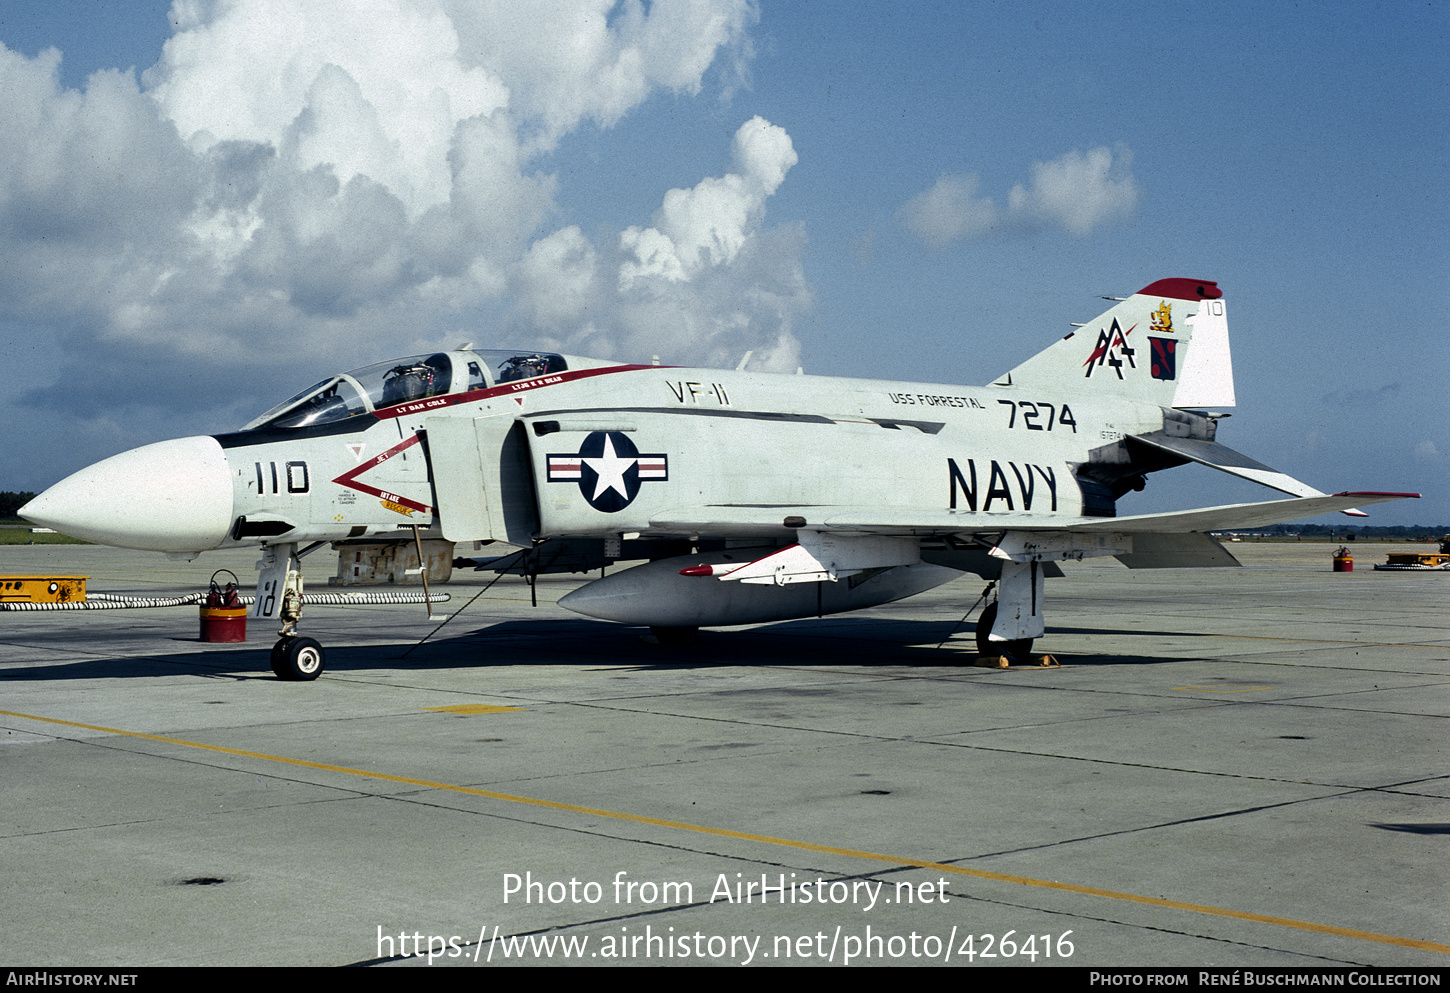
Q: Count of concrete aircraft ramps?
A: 1